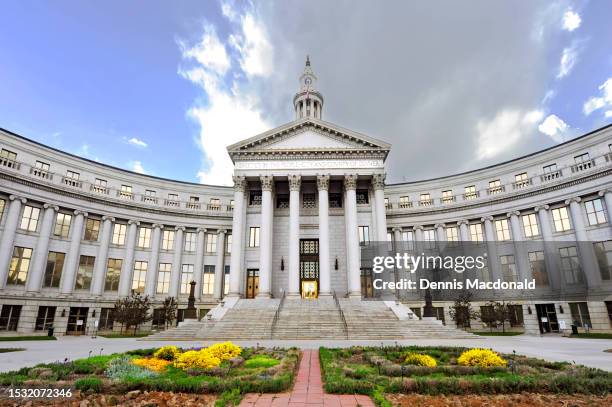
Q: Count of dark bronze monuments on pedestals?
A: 2